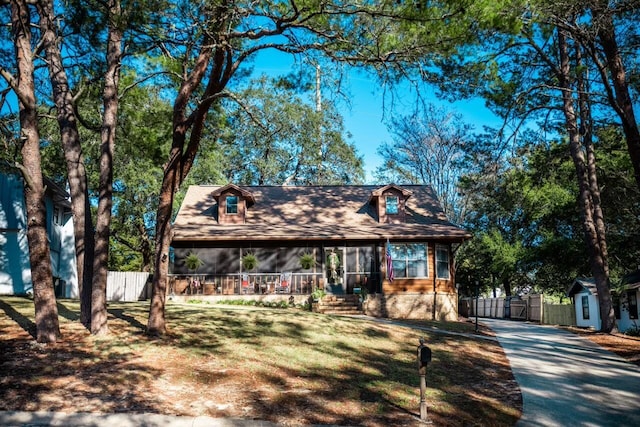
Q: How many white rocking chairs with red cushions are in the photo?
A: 2